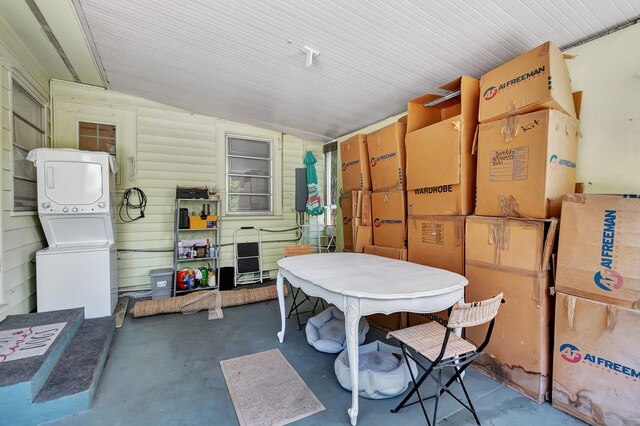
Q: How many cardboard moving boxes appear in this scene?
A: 12